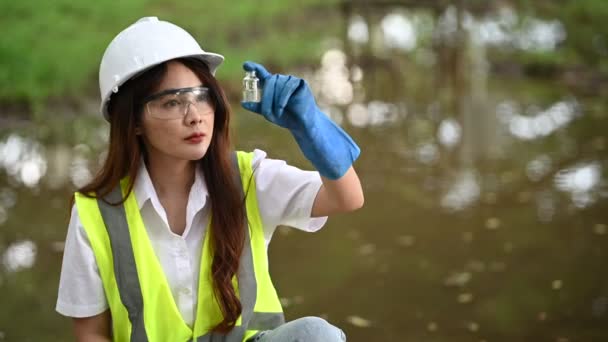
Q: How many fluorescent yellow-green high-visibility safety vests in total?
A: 1